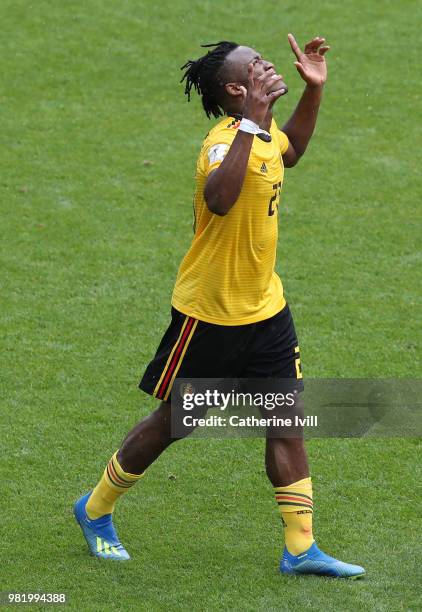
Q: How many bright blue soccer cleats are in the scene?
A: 2